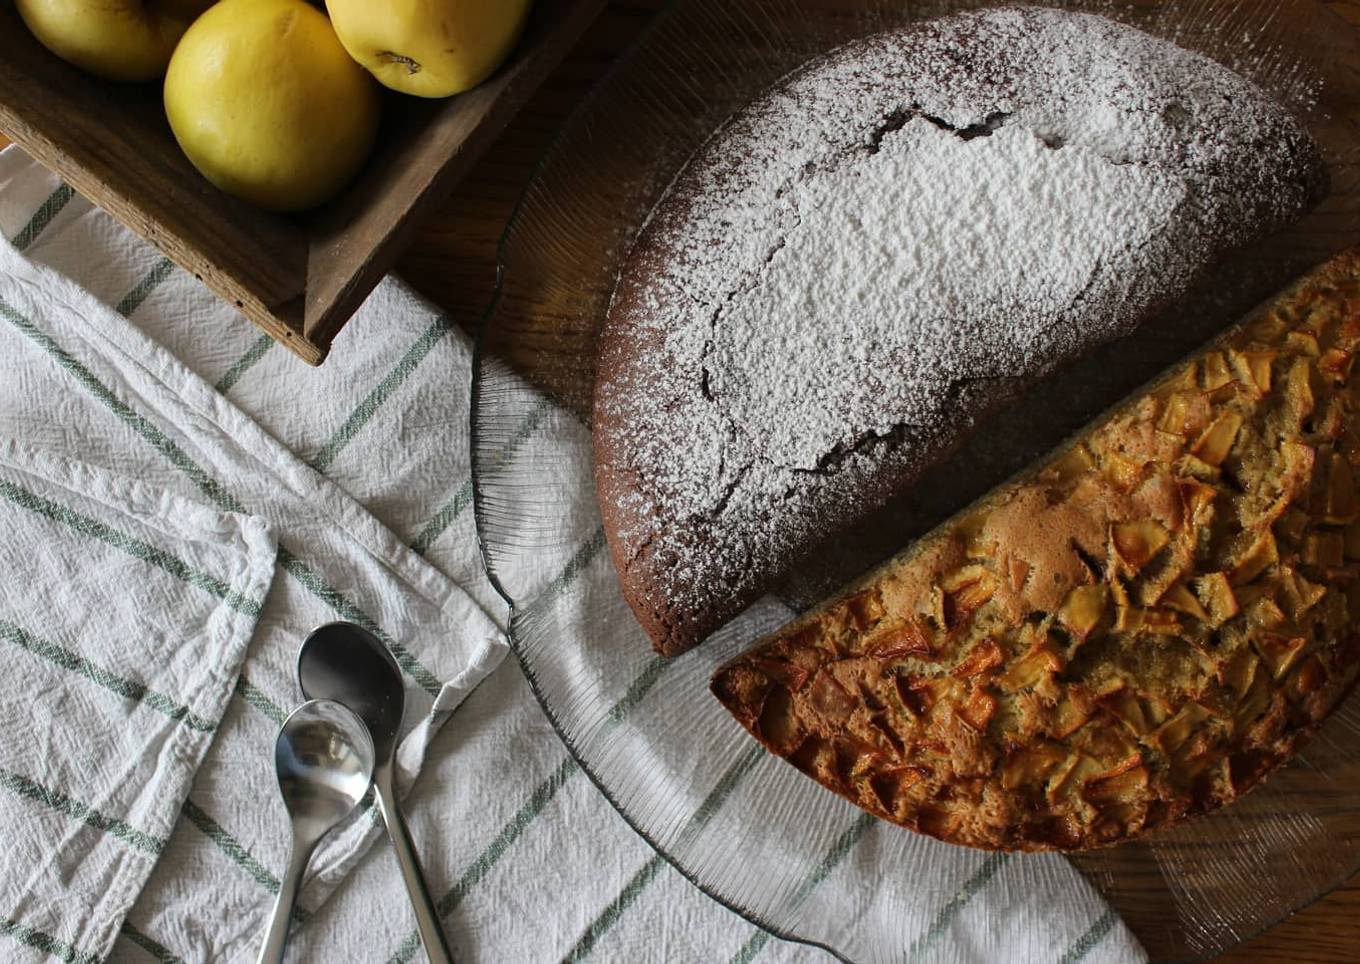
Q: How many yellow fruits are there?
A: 3